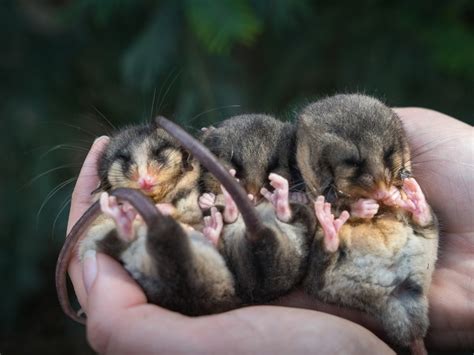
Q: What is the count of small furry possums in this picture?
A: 3